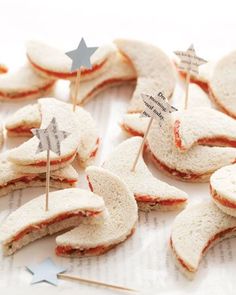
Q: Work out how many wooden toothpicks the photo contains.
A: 5